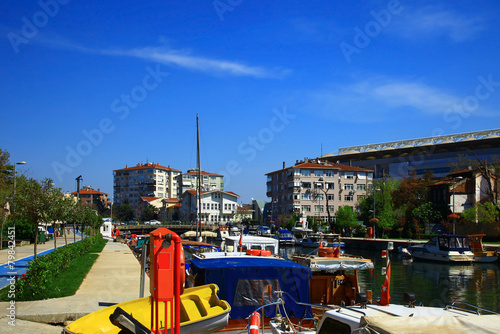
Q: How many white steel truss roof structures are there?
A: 1